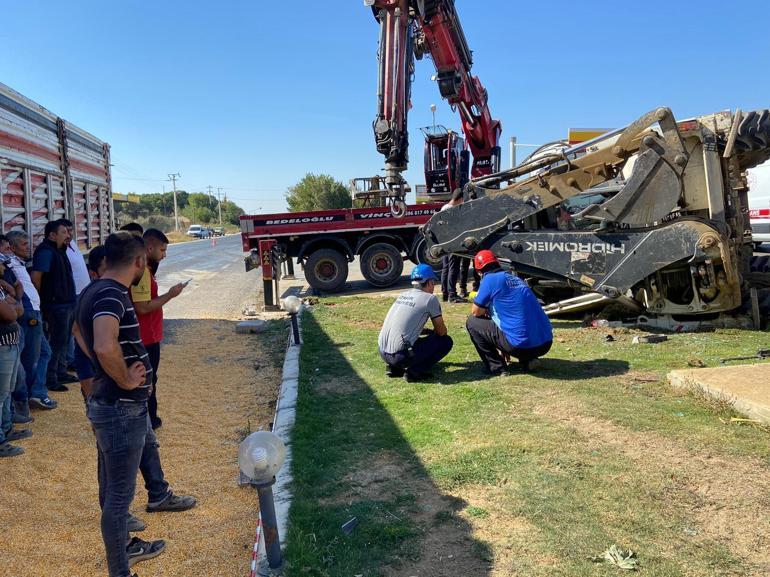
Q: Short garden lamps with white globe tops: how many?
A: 2